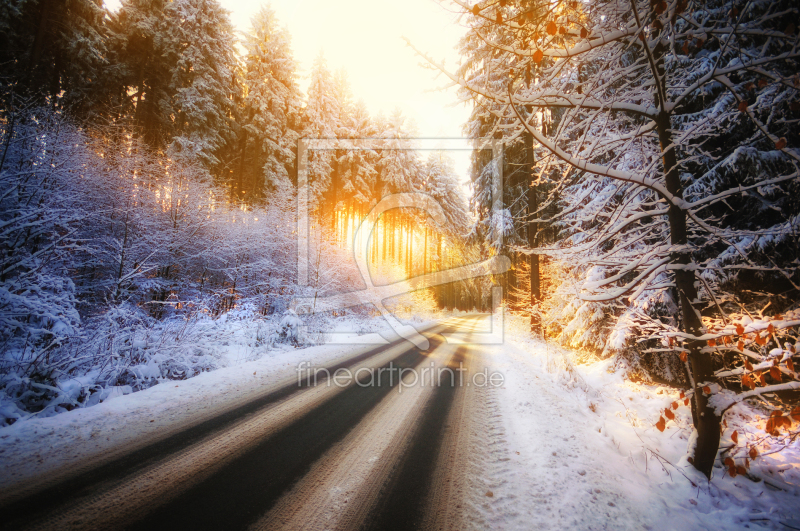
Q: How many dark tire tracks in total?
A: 3